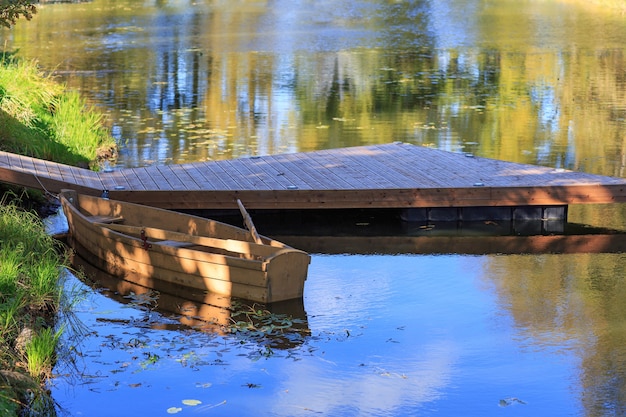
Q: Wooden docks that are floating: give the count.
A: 1